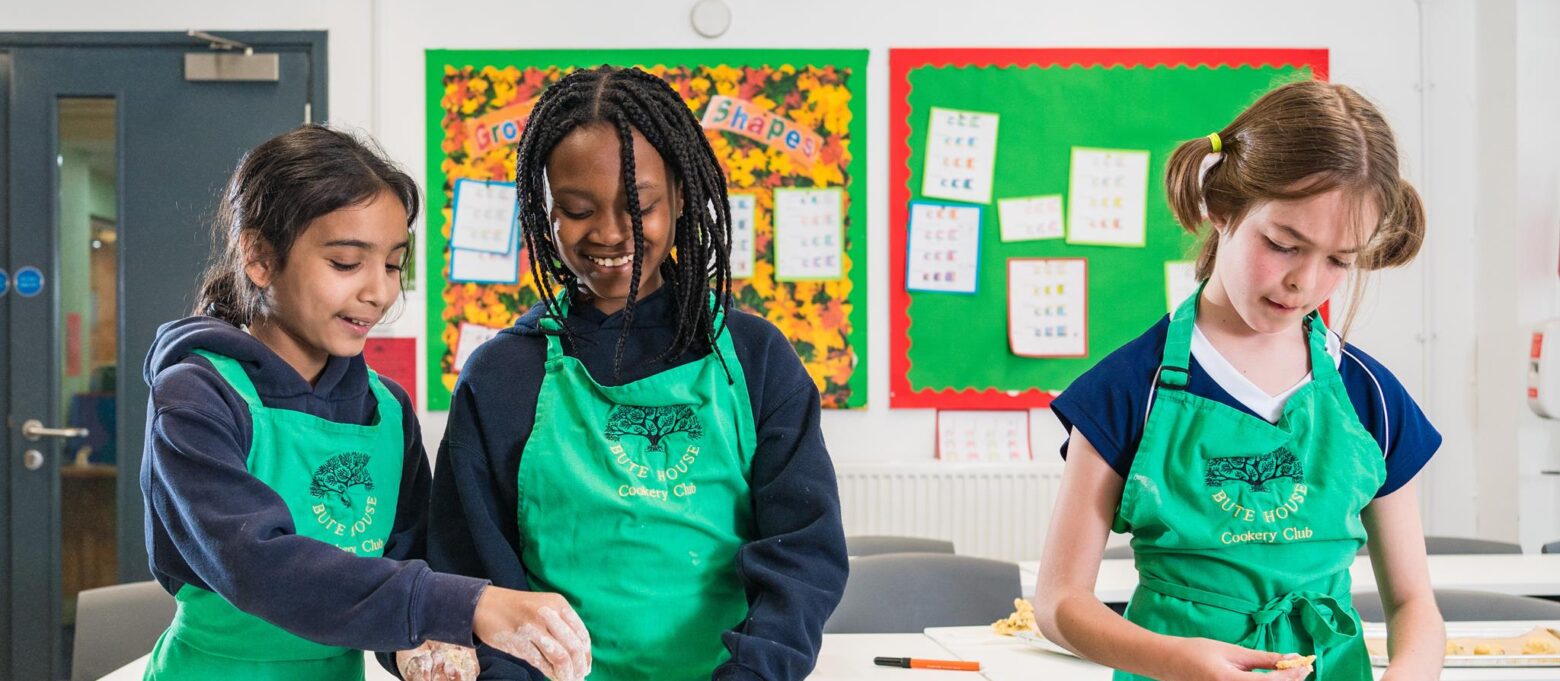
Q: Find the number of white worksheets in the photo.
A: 12